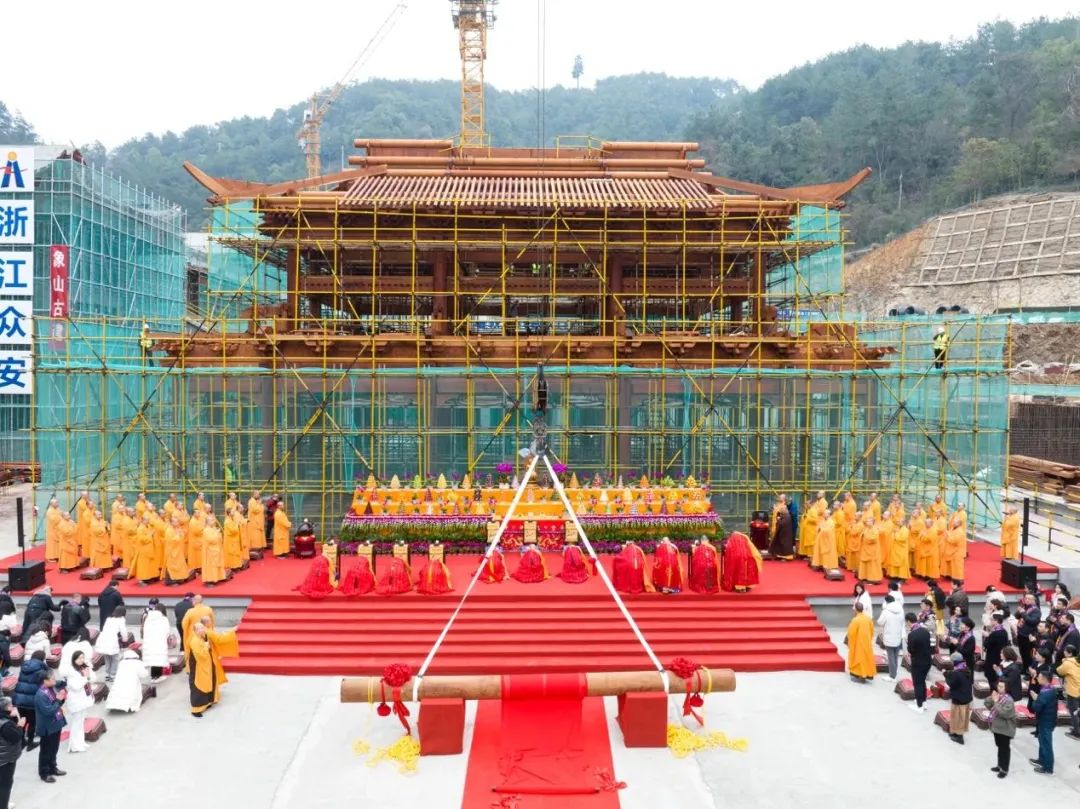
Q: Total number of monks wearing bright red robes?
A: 11